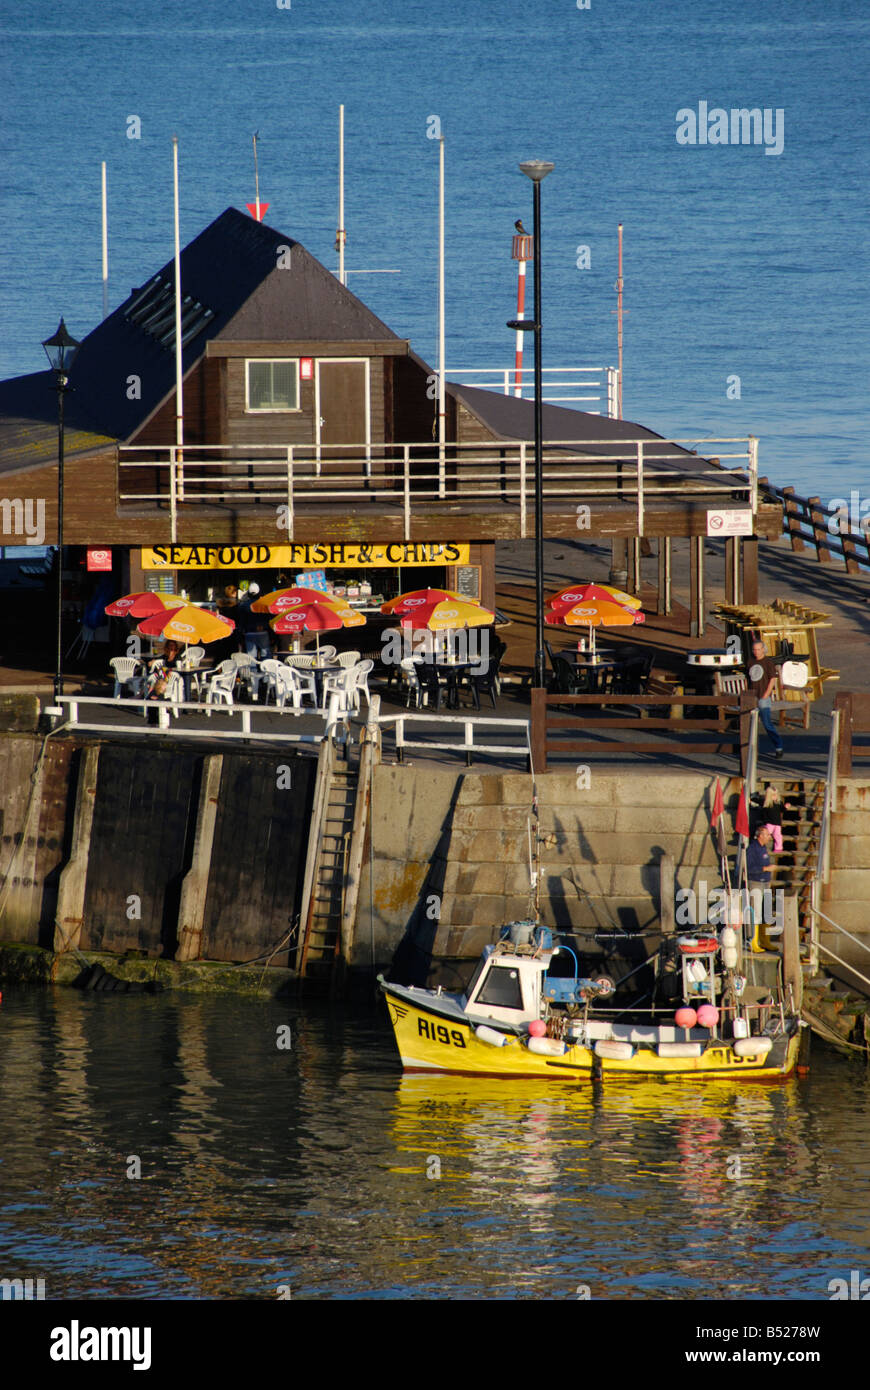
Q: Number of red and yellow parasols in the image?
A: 8